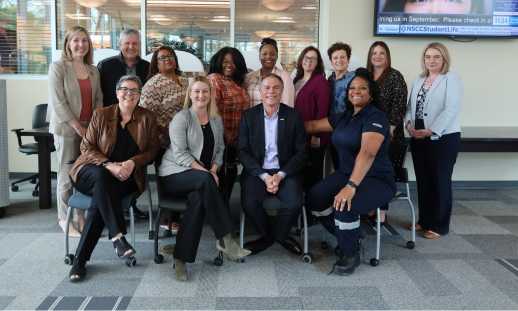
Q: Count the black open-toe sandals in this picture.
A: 2